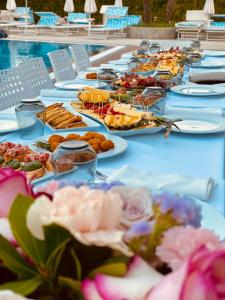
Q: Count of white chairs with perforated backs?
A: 4